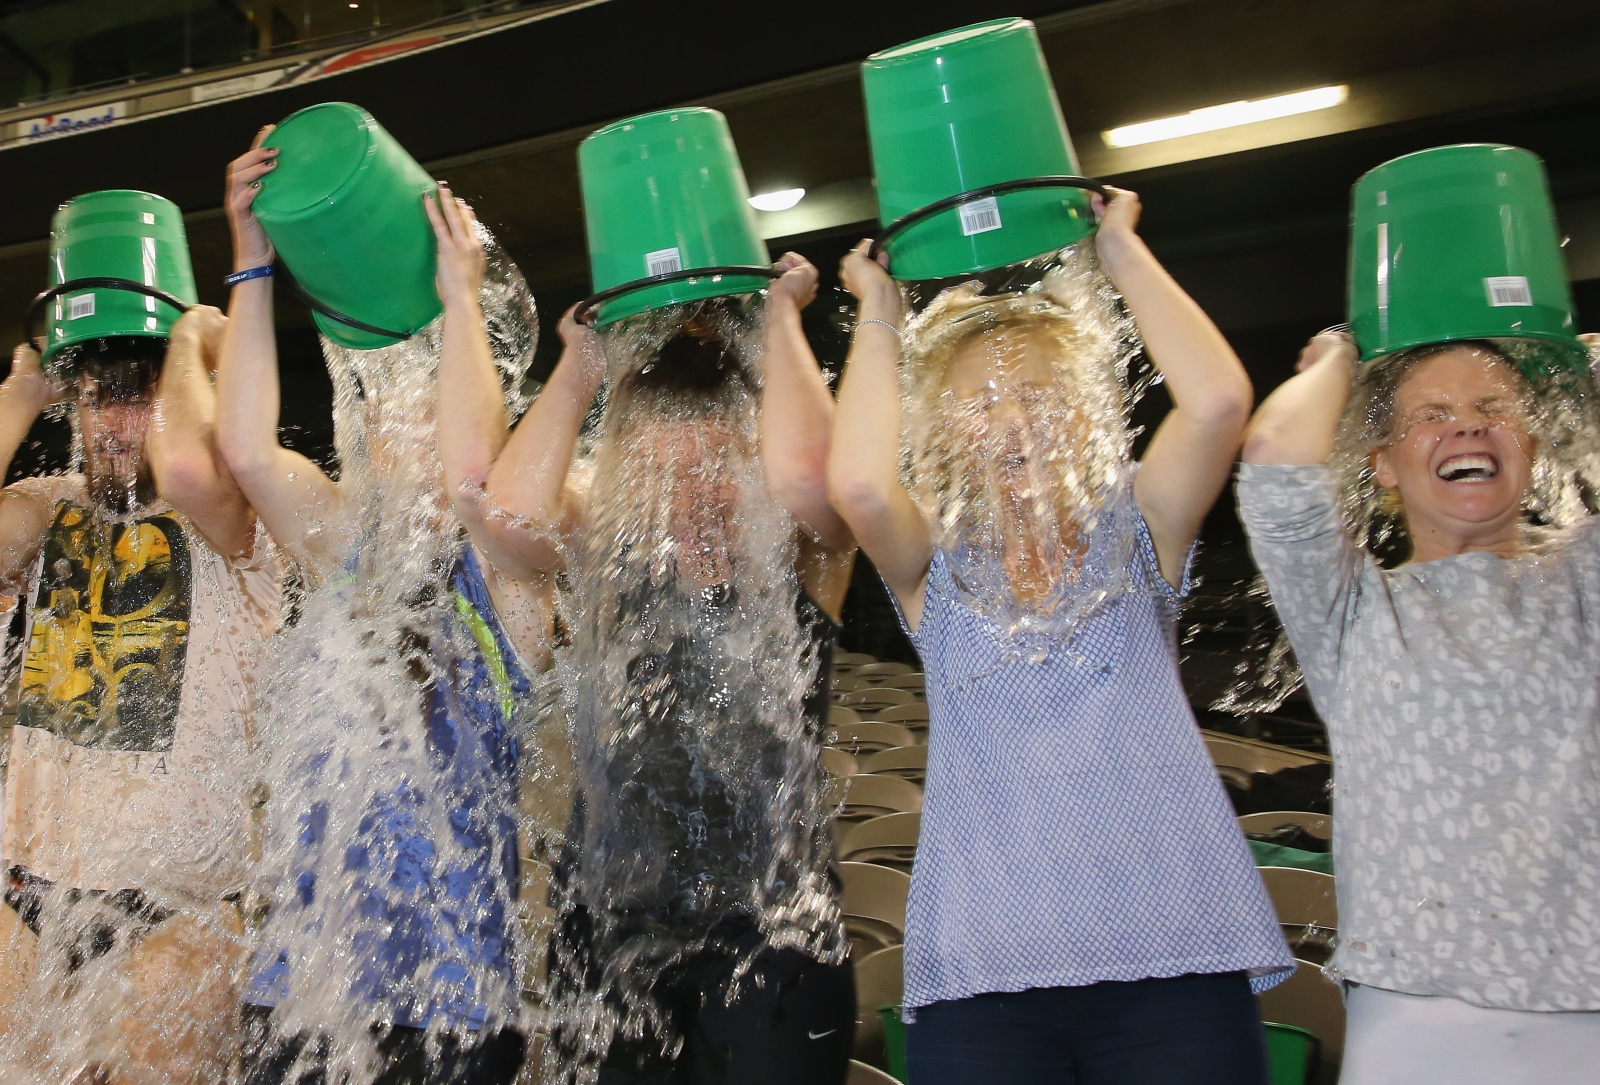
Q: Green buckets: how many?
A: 5